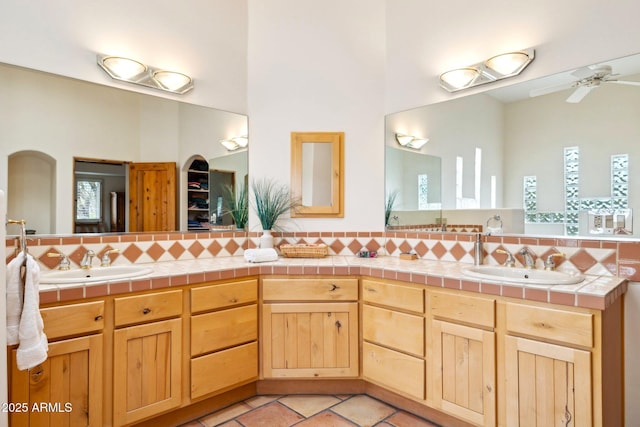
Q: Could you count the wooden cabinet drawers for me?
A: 11